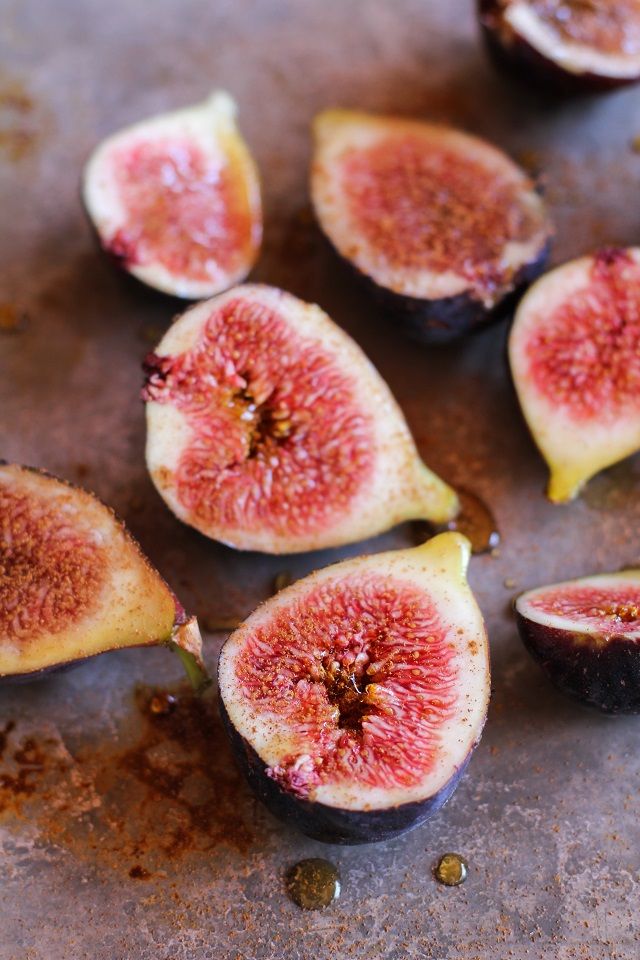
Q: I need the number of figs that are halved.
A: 8